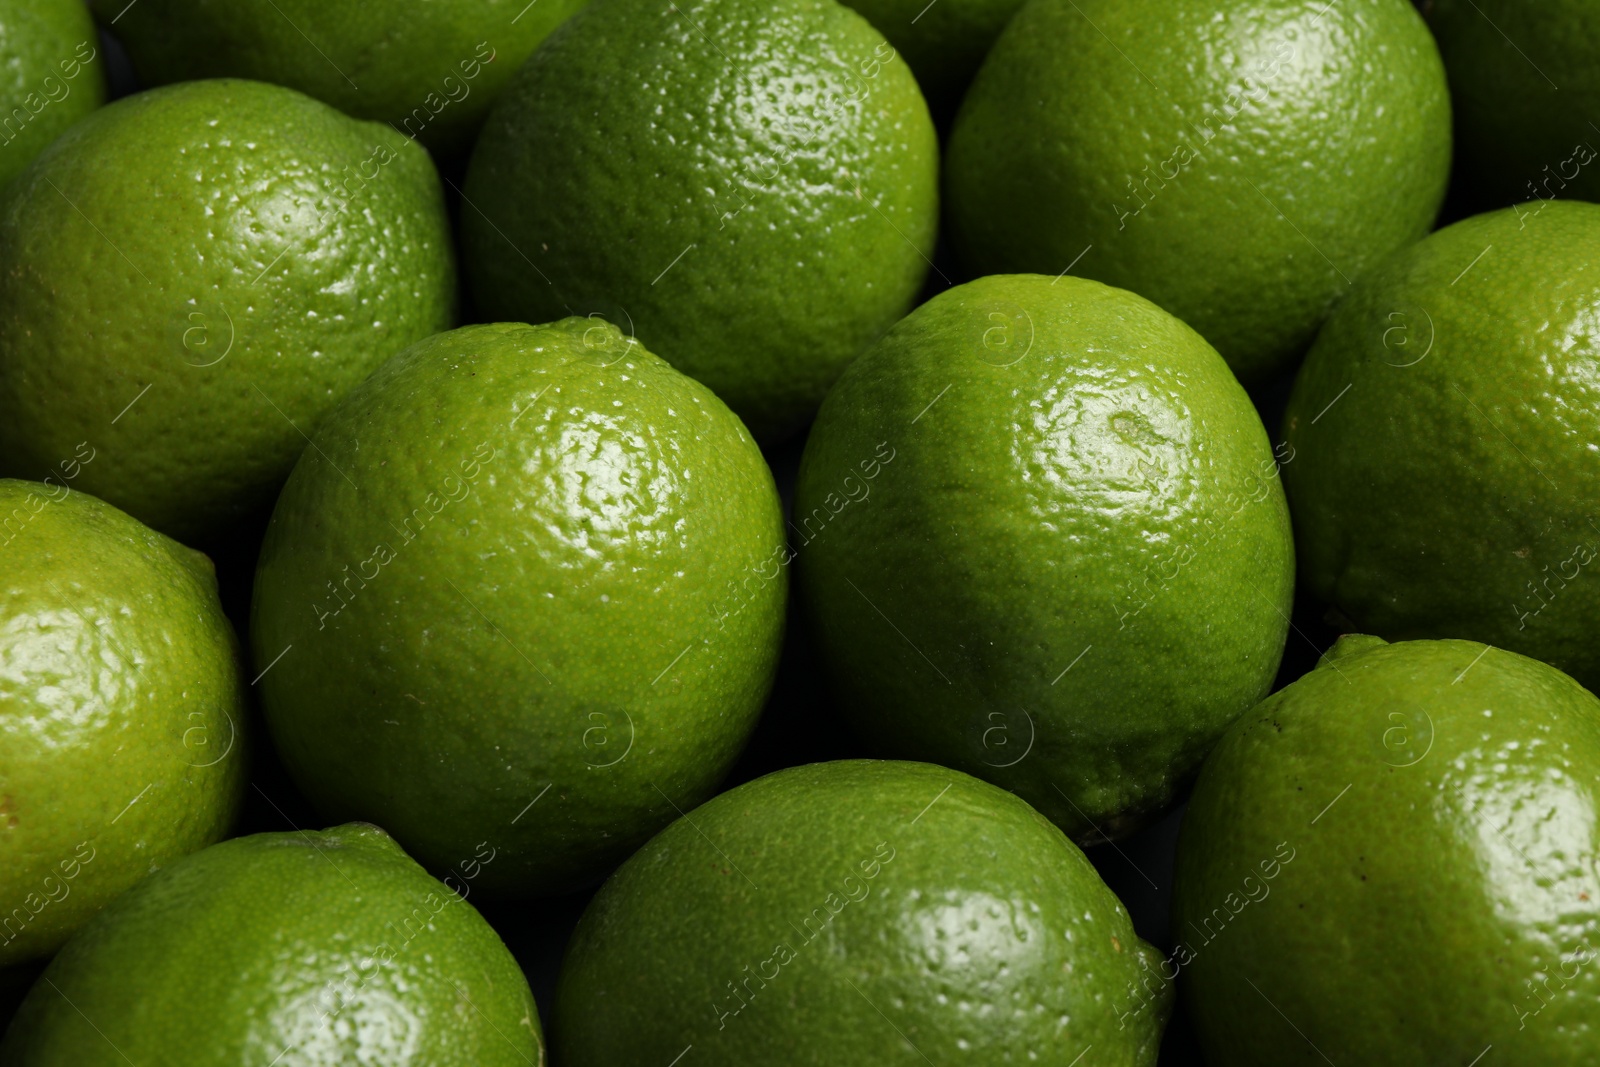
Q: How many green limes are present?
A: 14